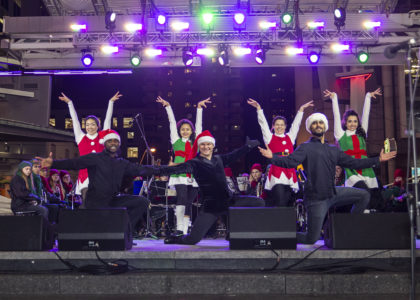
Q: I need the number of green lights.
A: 4